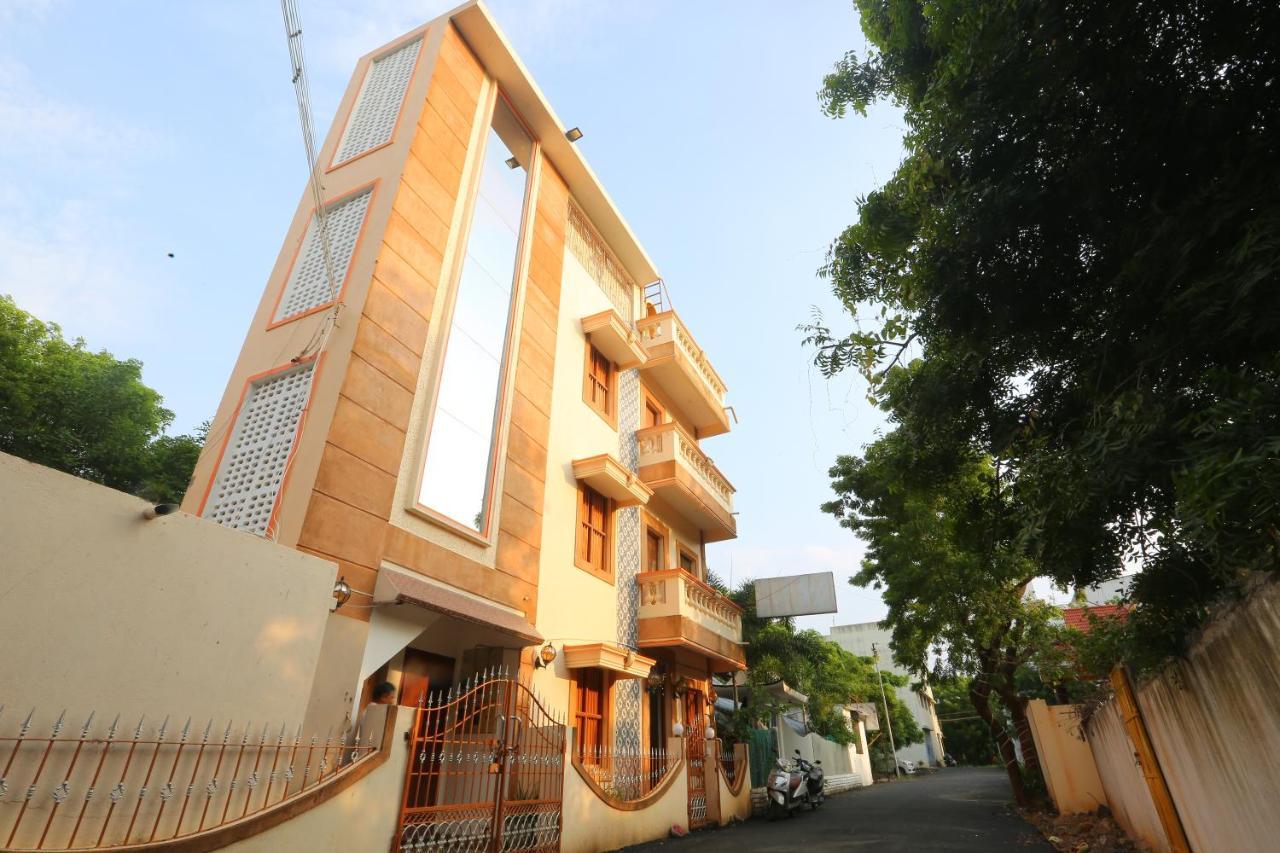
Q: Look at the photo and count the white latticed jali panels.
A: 3